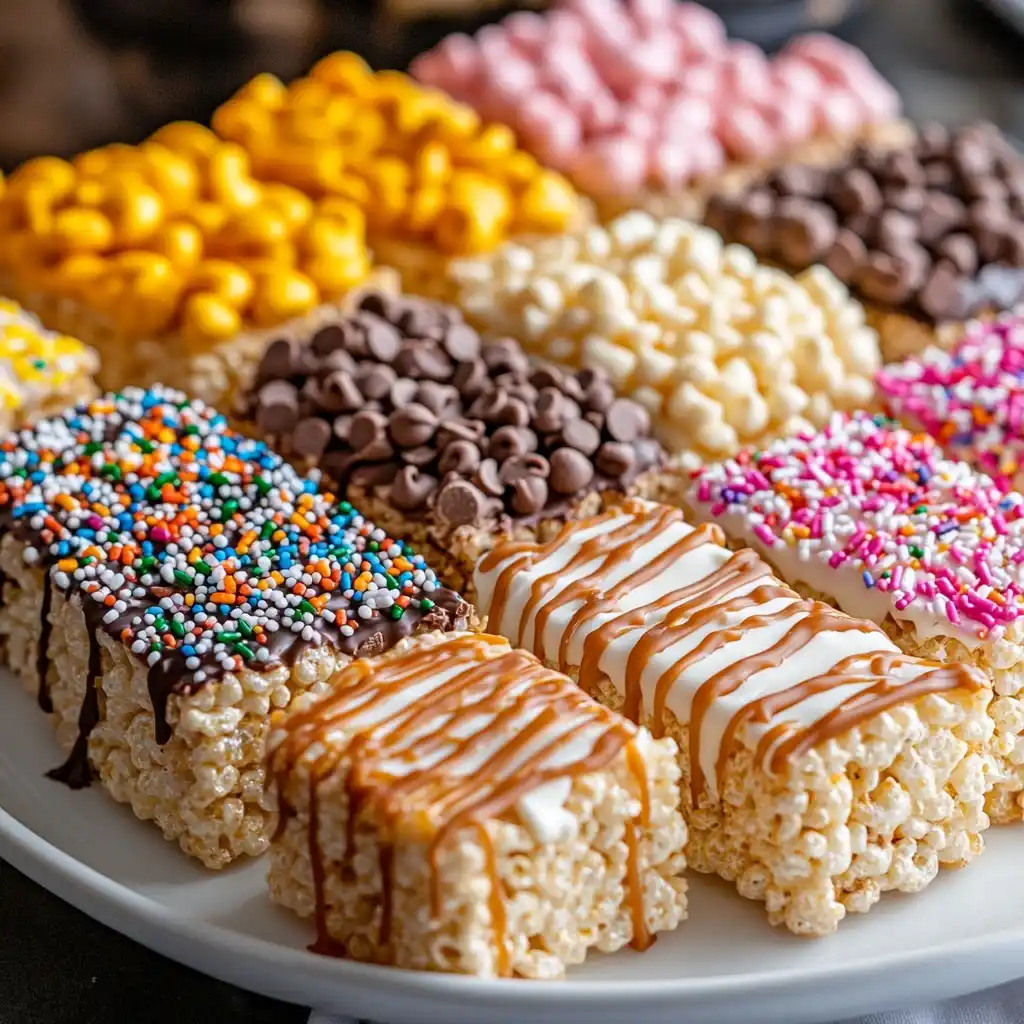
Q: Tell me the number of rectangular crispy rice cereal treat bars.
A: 12